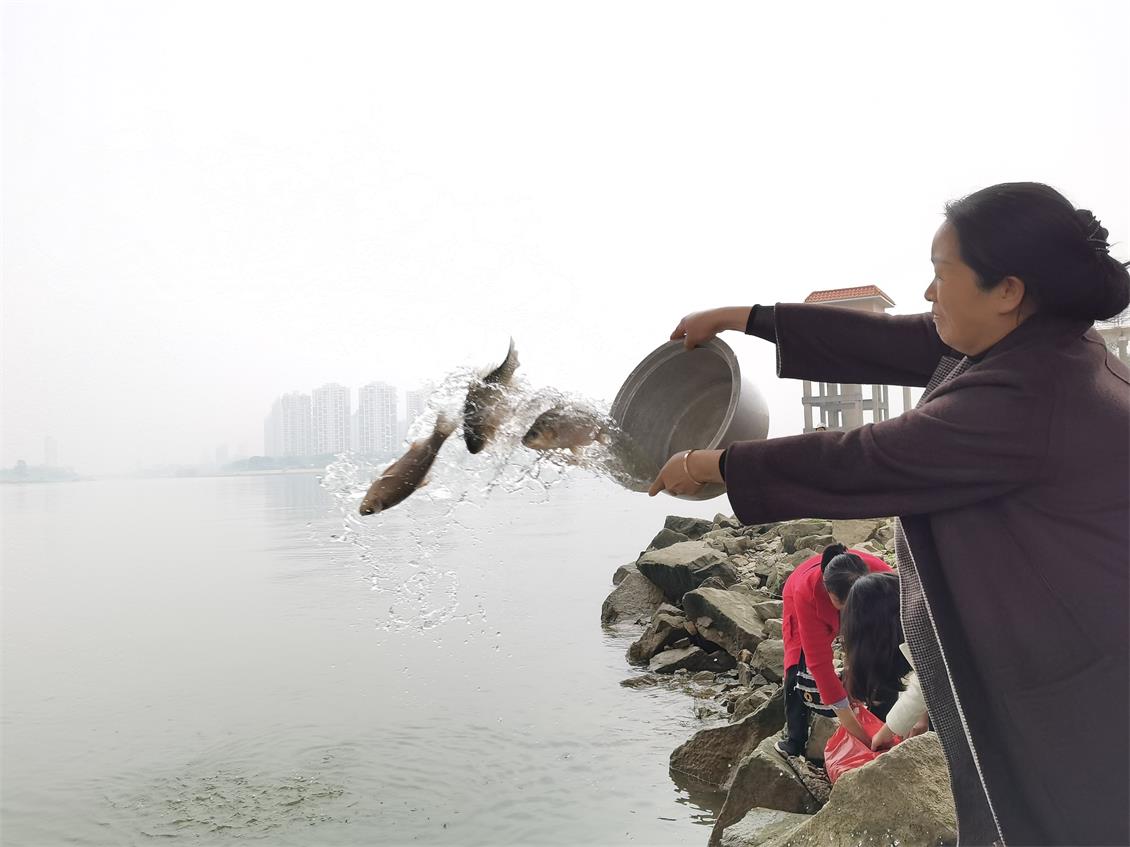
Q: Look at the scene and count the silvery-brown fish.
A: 3